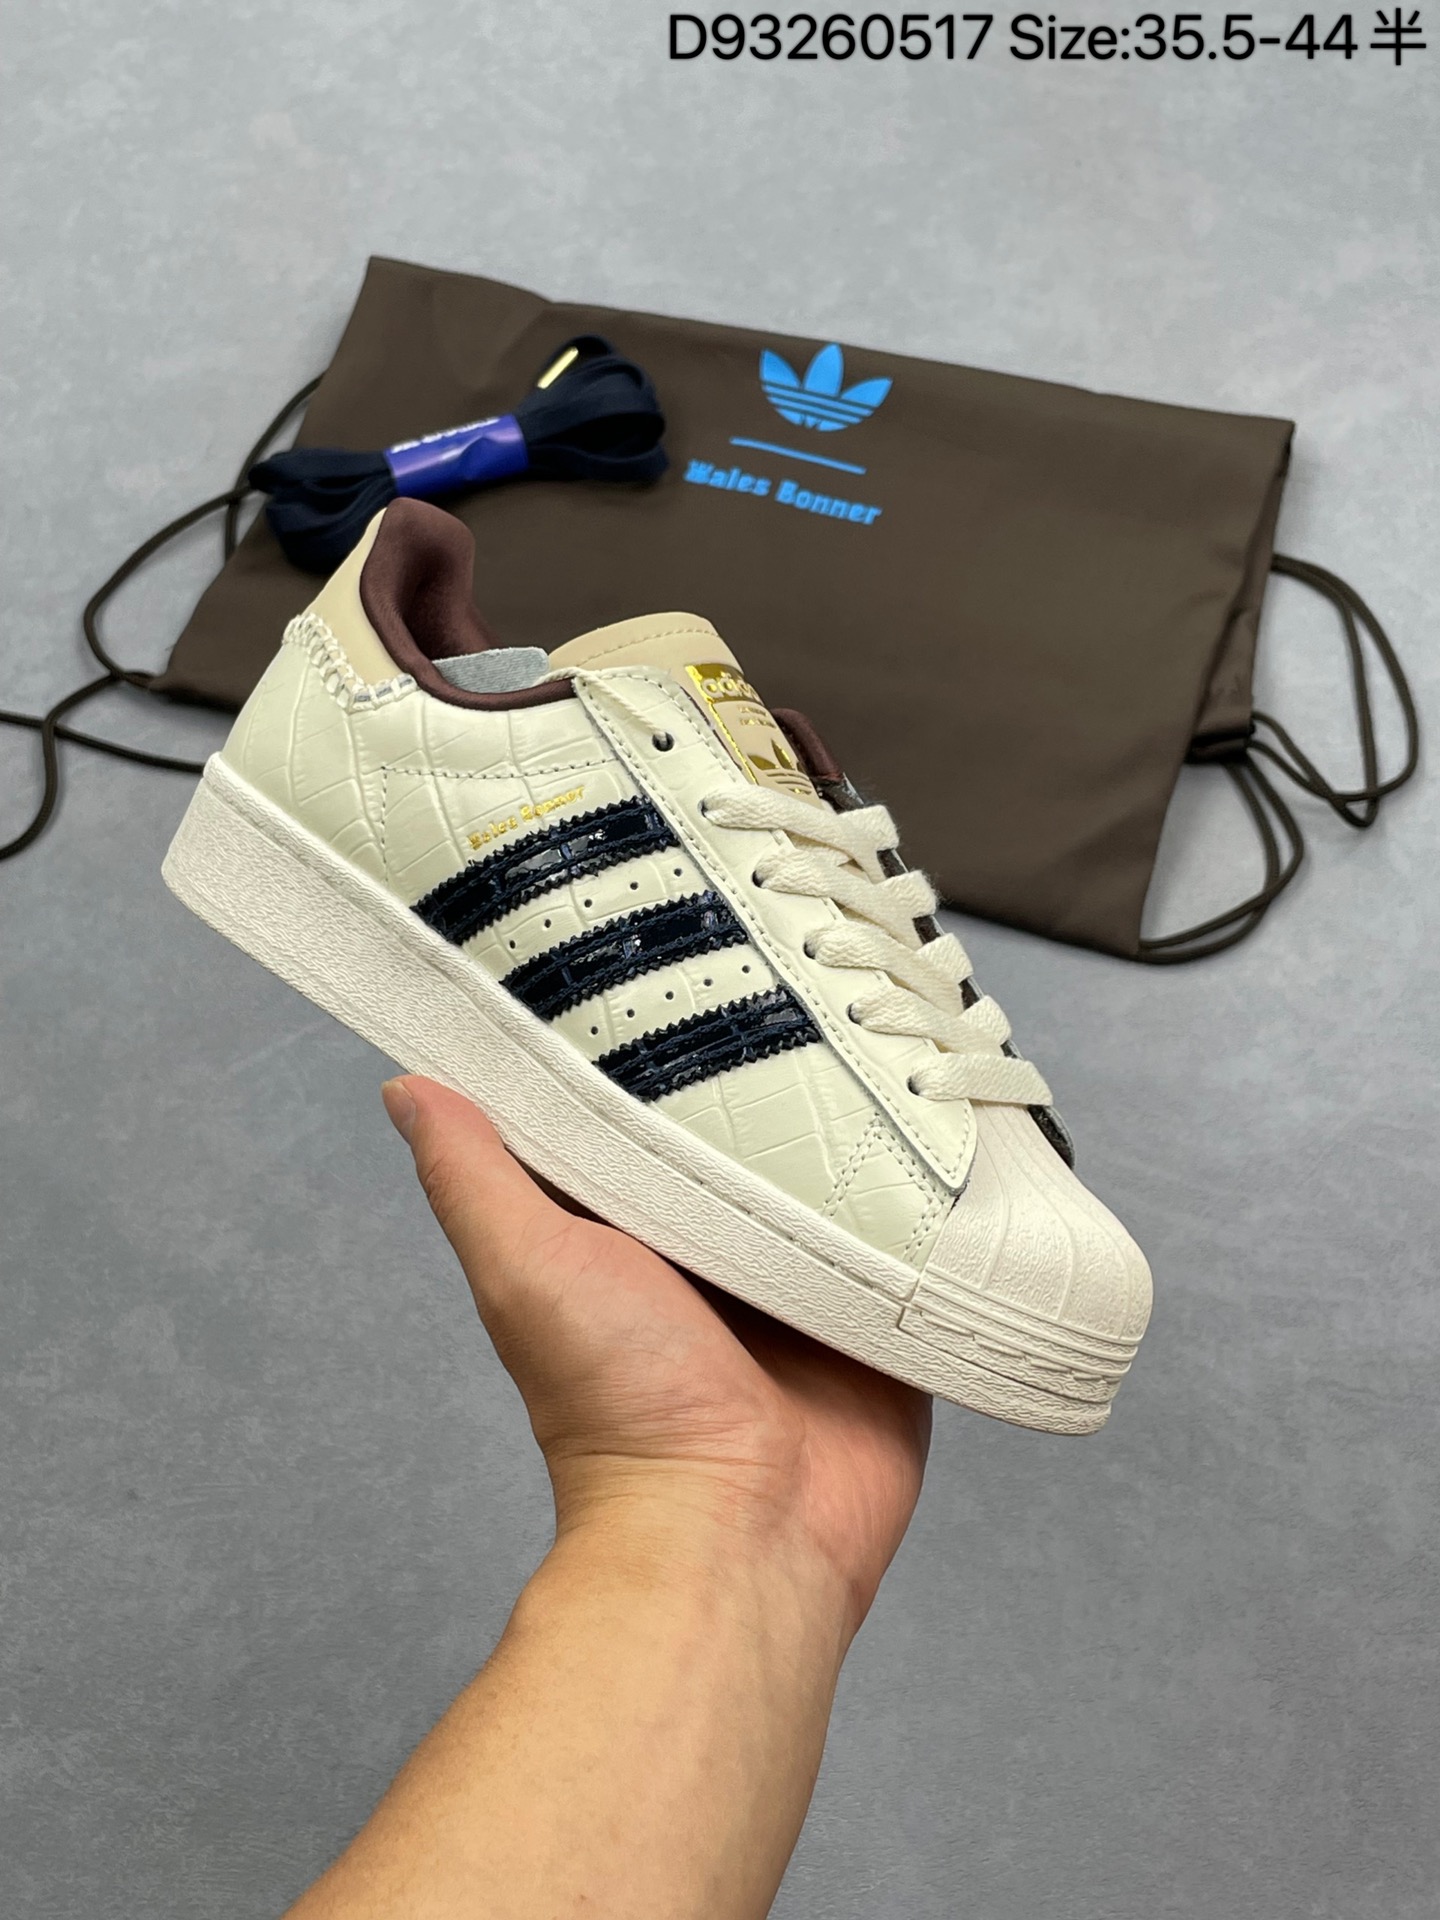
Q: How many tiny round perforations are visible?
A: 10